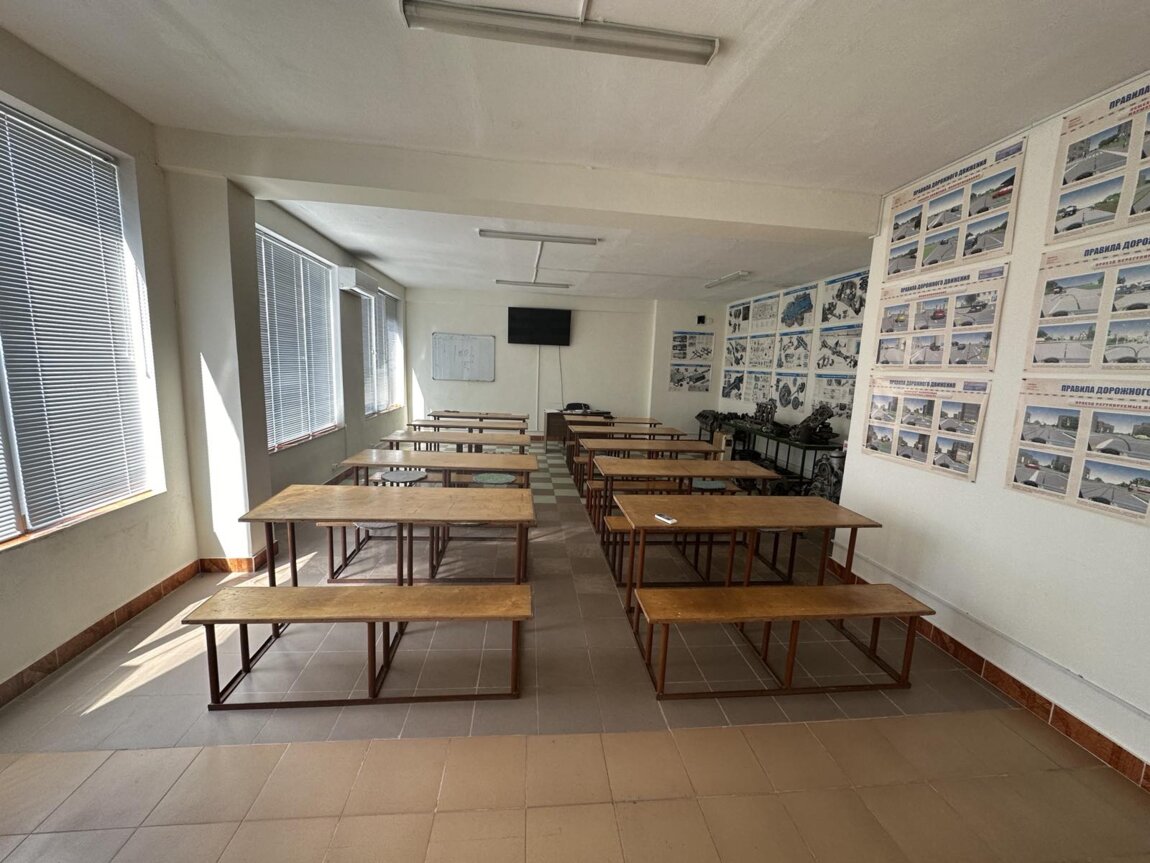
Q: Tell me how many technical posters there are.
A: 14